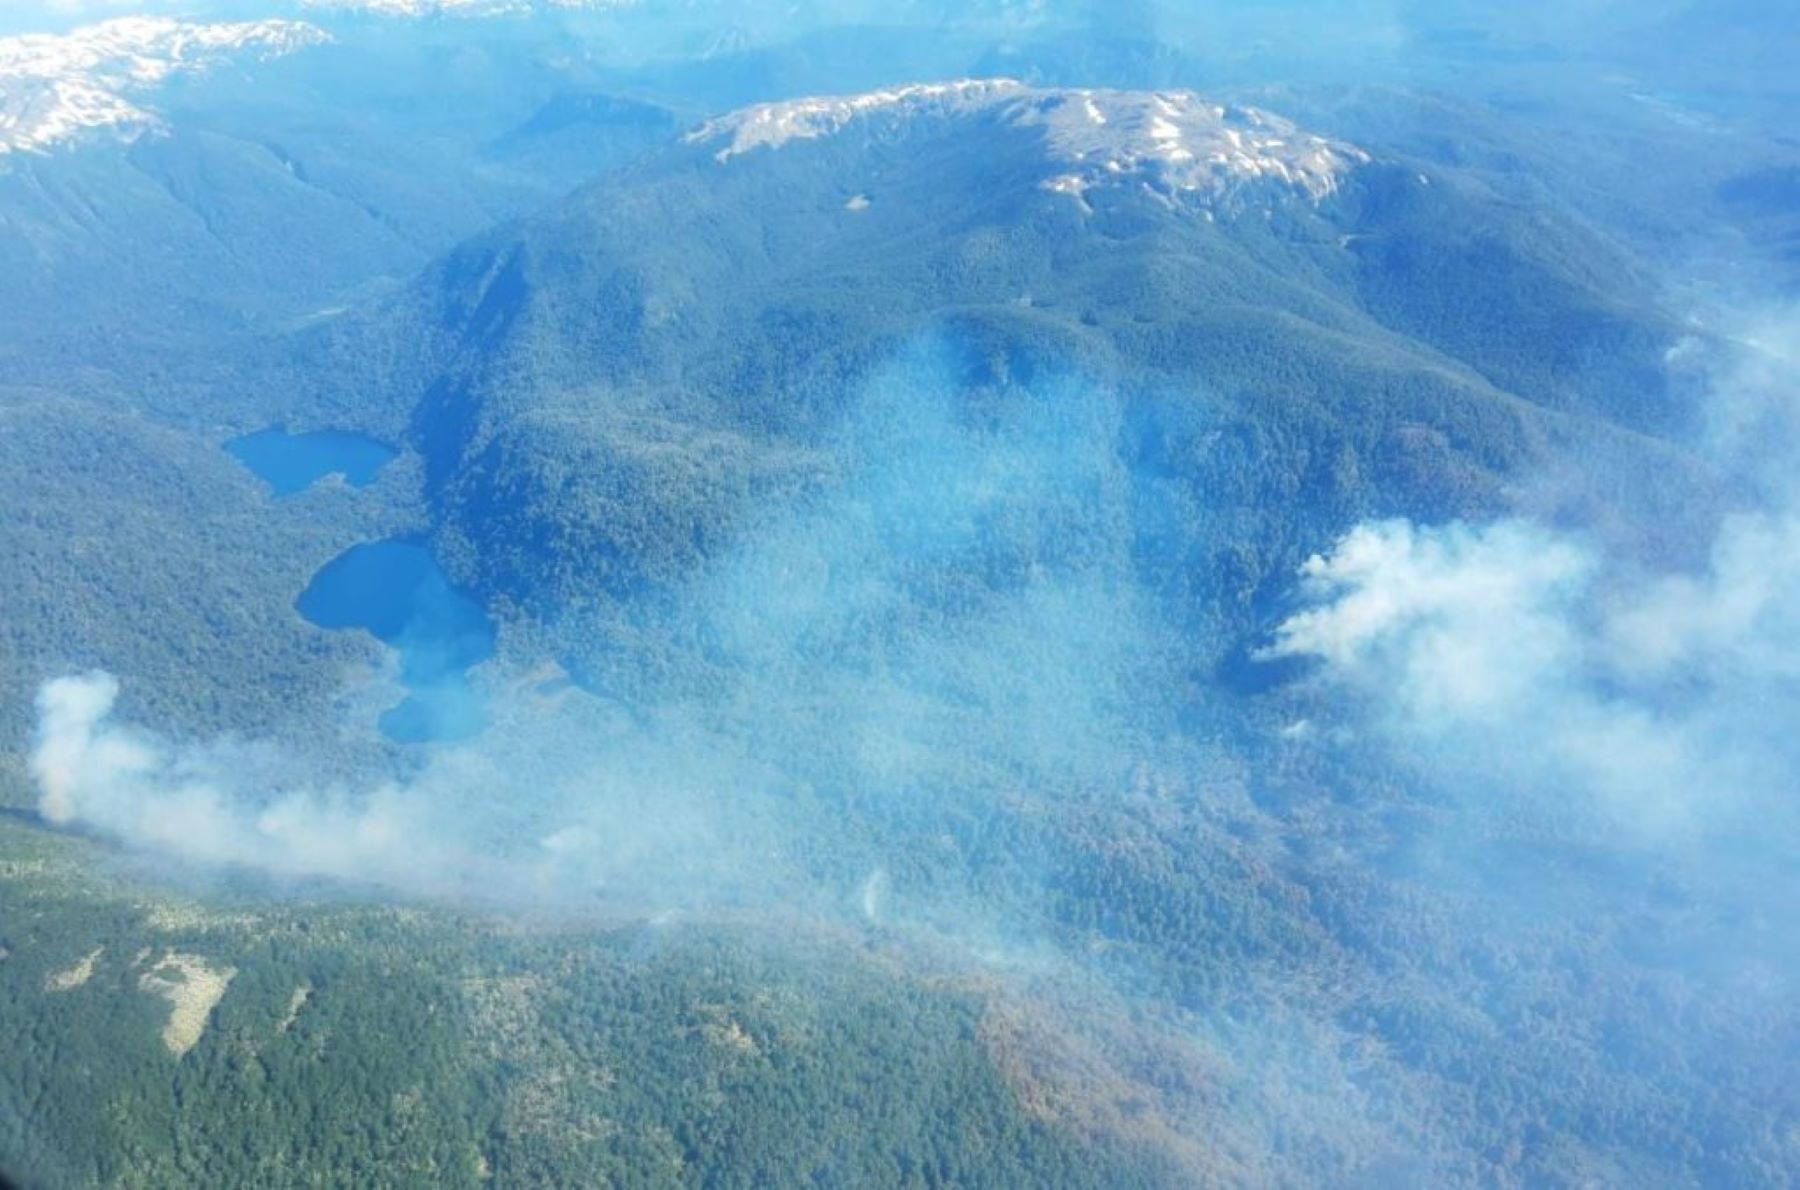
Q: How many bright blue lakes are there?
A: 2